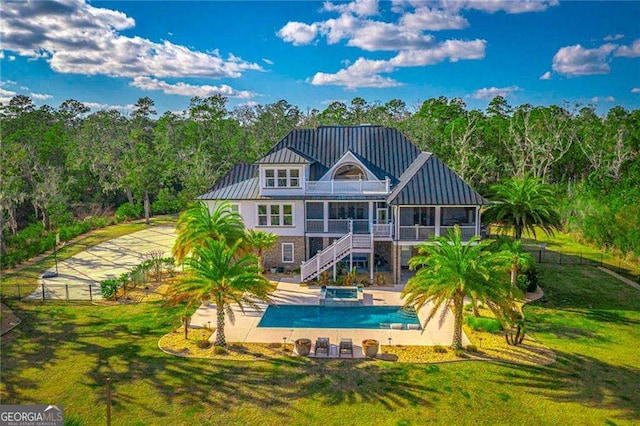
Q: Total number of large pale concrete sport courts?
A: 1